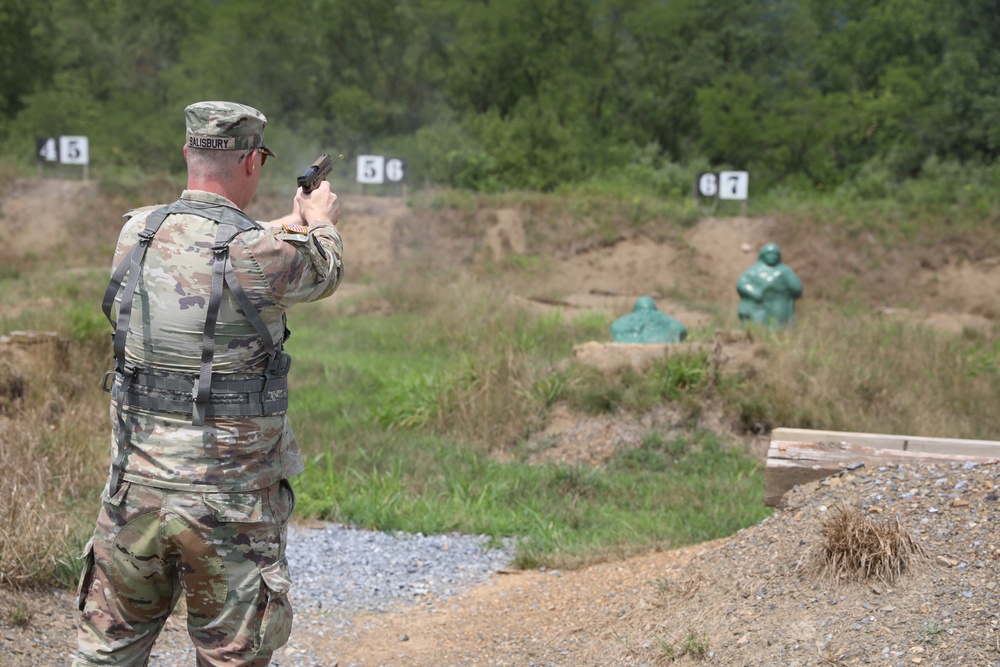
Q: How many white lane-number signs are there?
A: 3